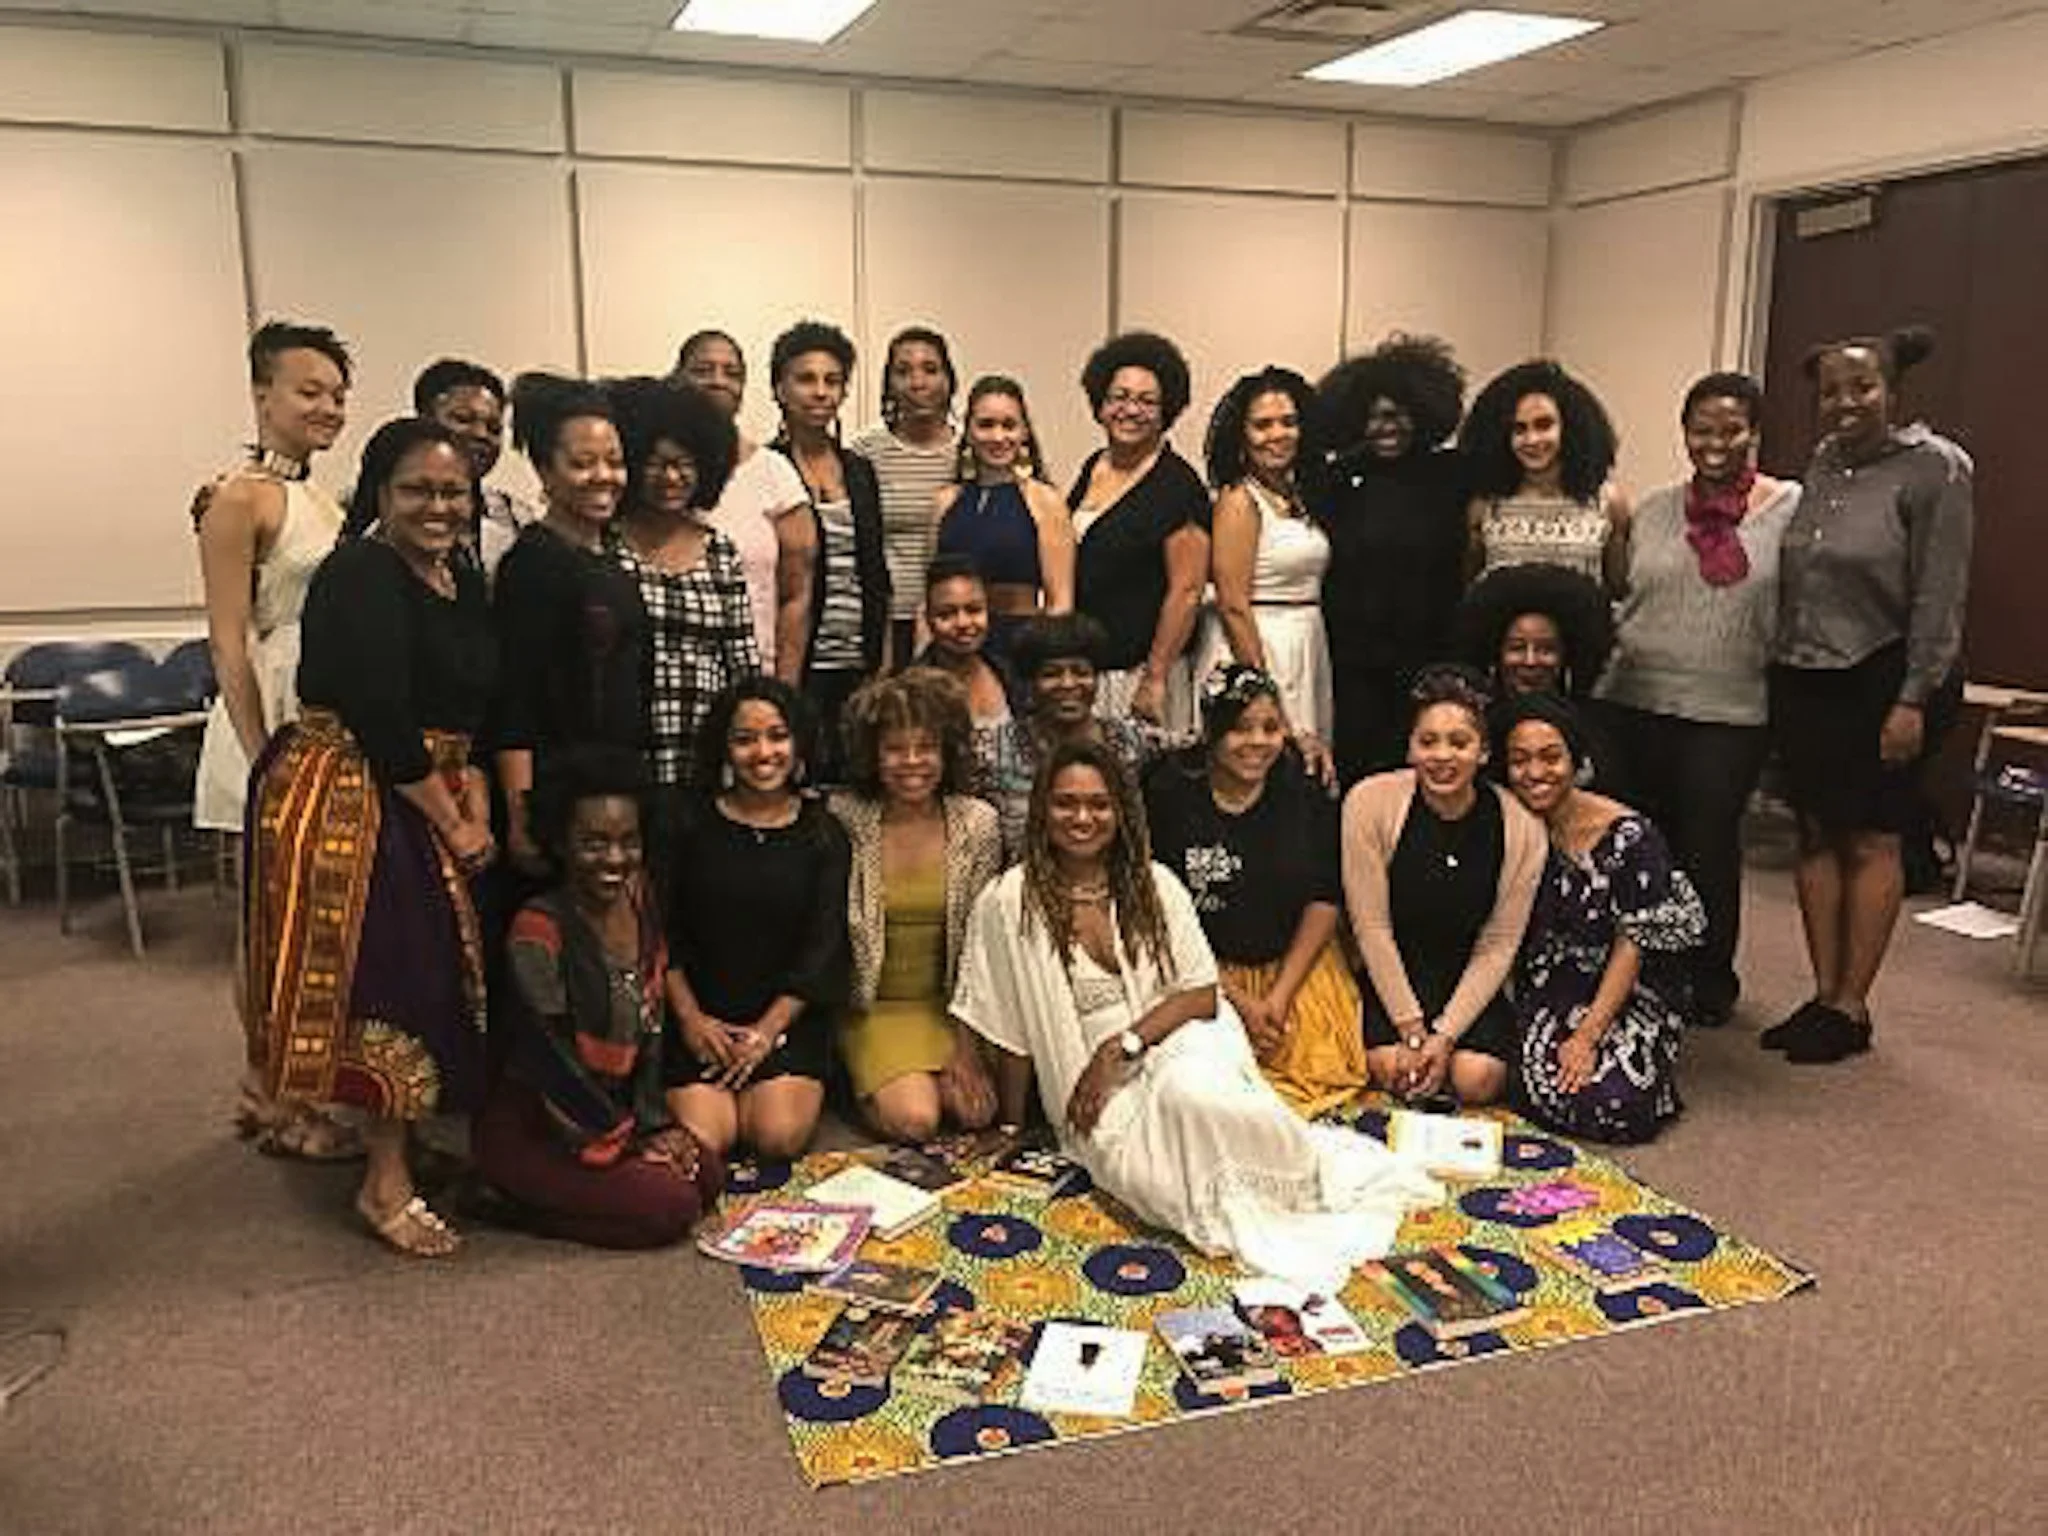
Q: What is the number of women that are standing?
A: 15